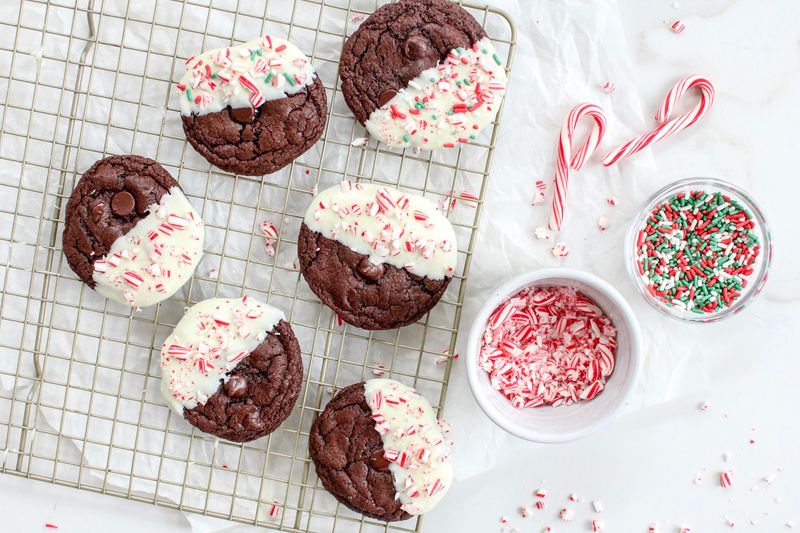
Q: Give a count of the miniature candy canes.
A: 2